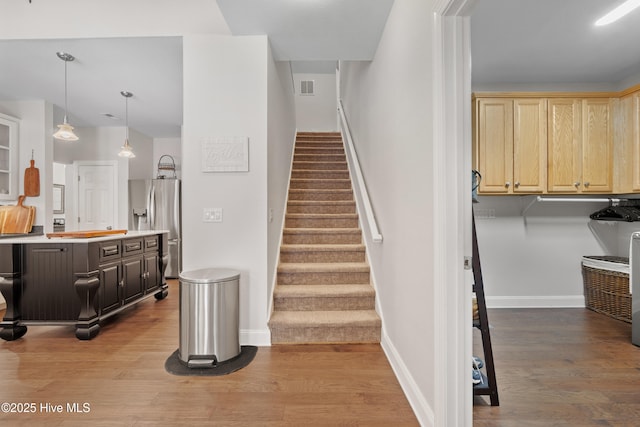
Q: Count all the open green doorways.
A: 0